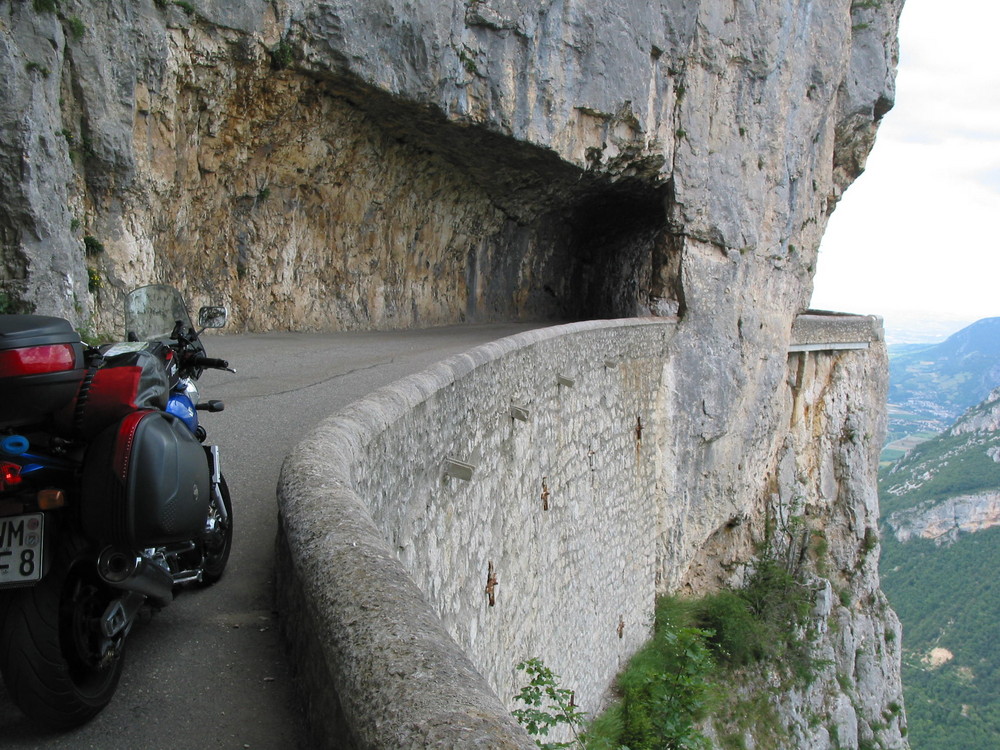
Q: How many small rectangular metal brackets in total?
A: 4